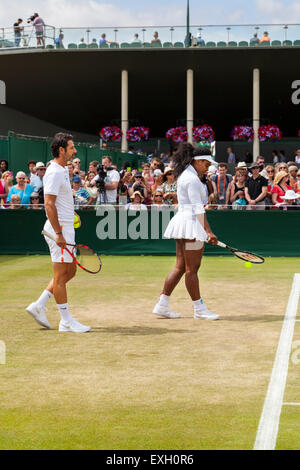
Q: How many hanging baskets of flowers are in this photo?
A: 6